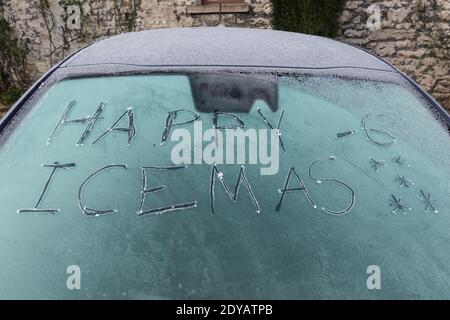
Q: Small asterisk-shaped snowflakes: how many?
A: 5